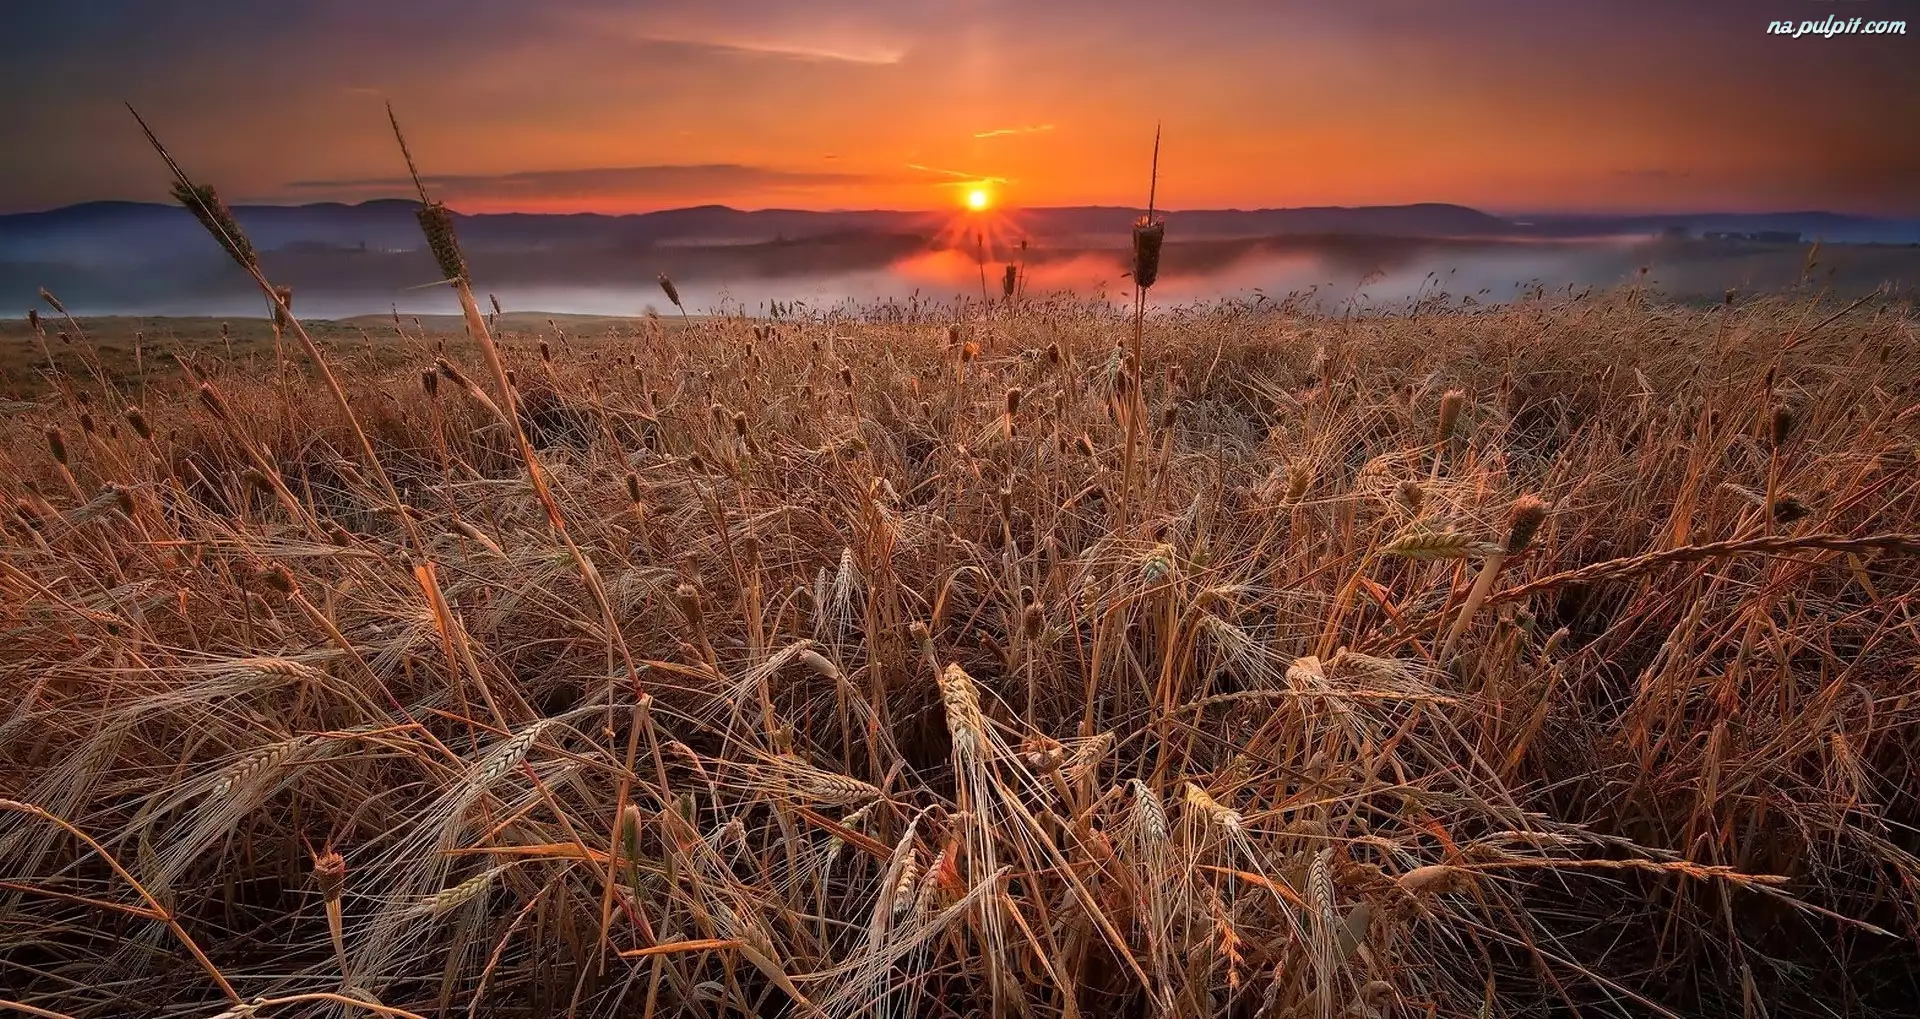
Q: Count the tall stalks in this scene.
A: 3